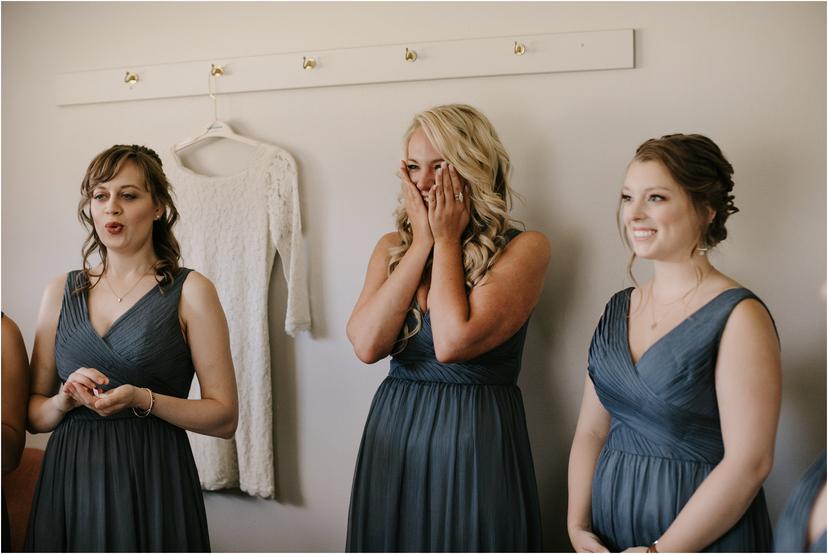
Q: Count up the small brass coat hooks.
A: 5